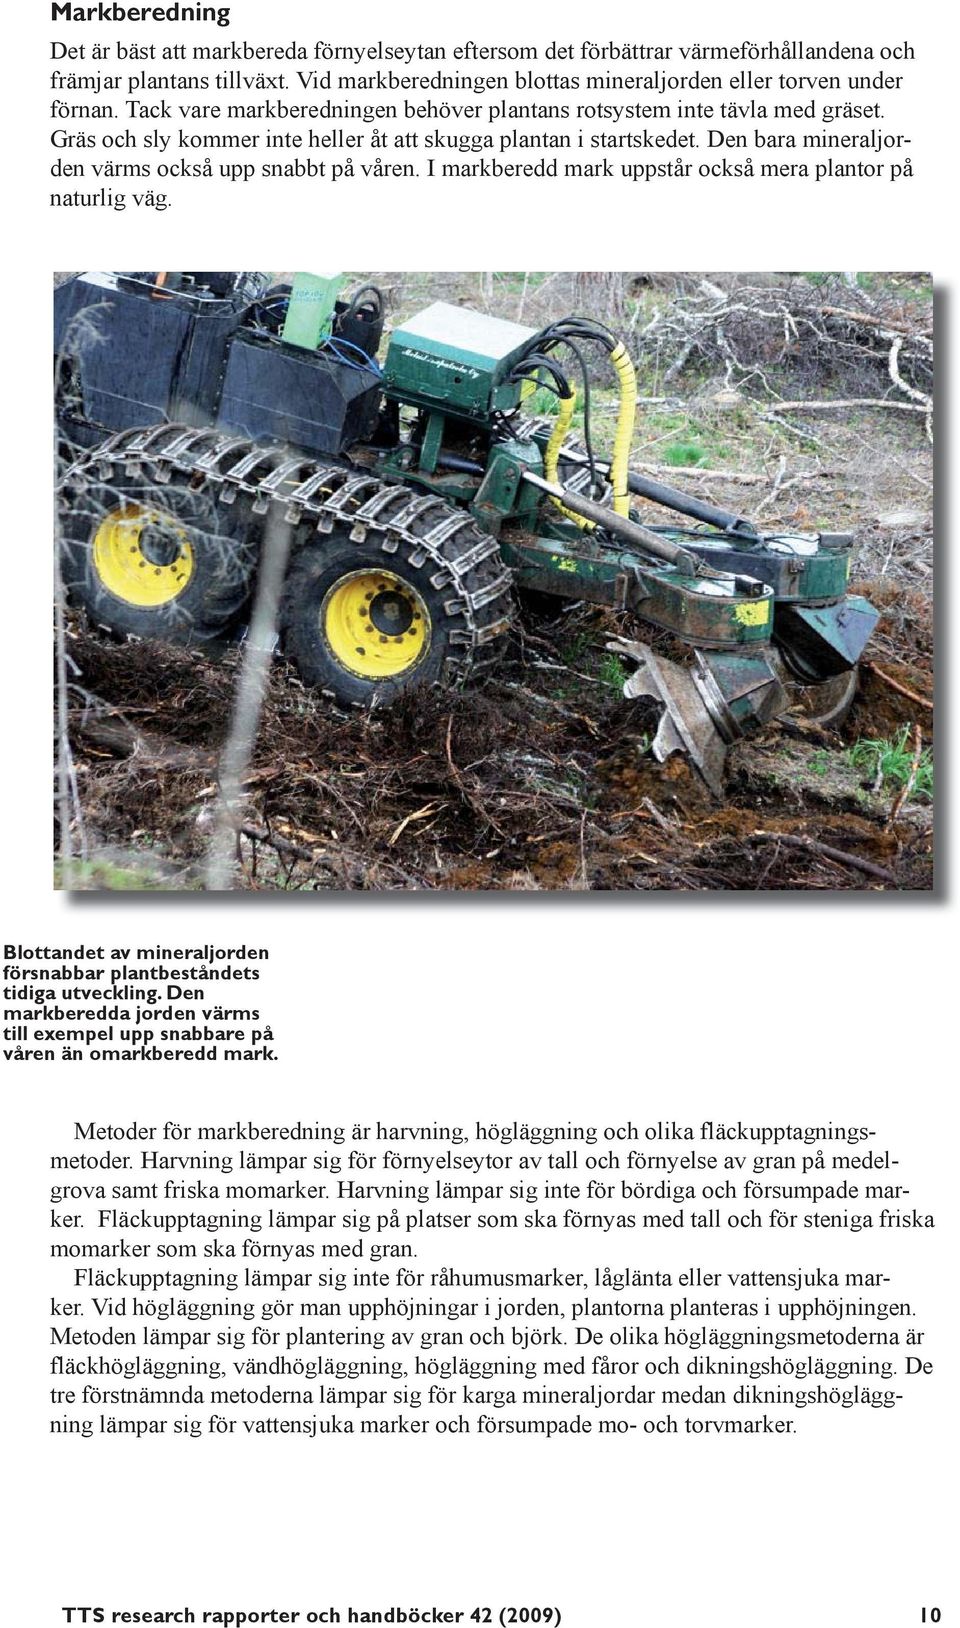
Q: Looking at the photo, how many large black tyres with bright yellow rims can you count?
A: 2